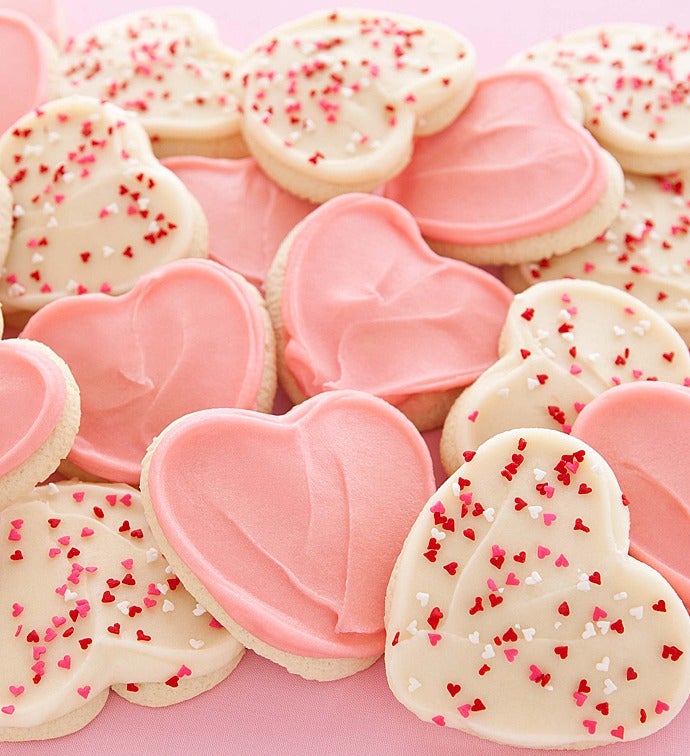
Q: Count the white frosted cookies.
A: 8